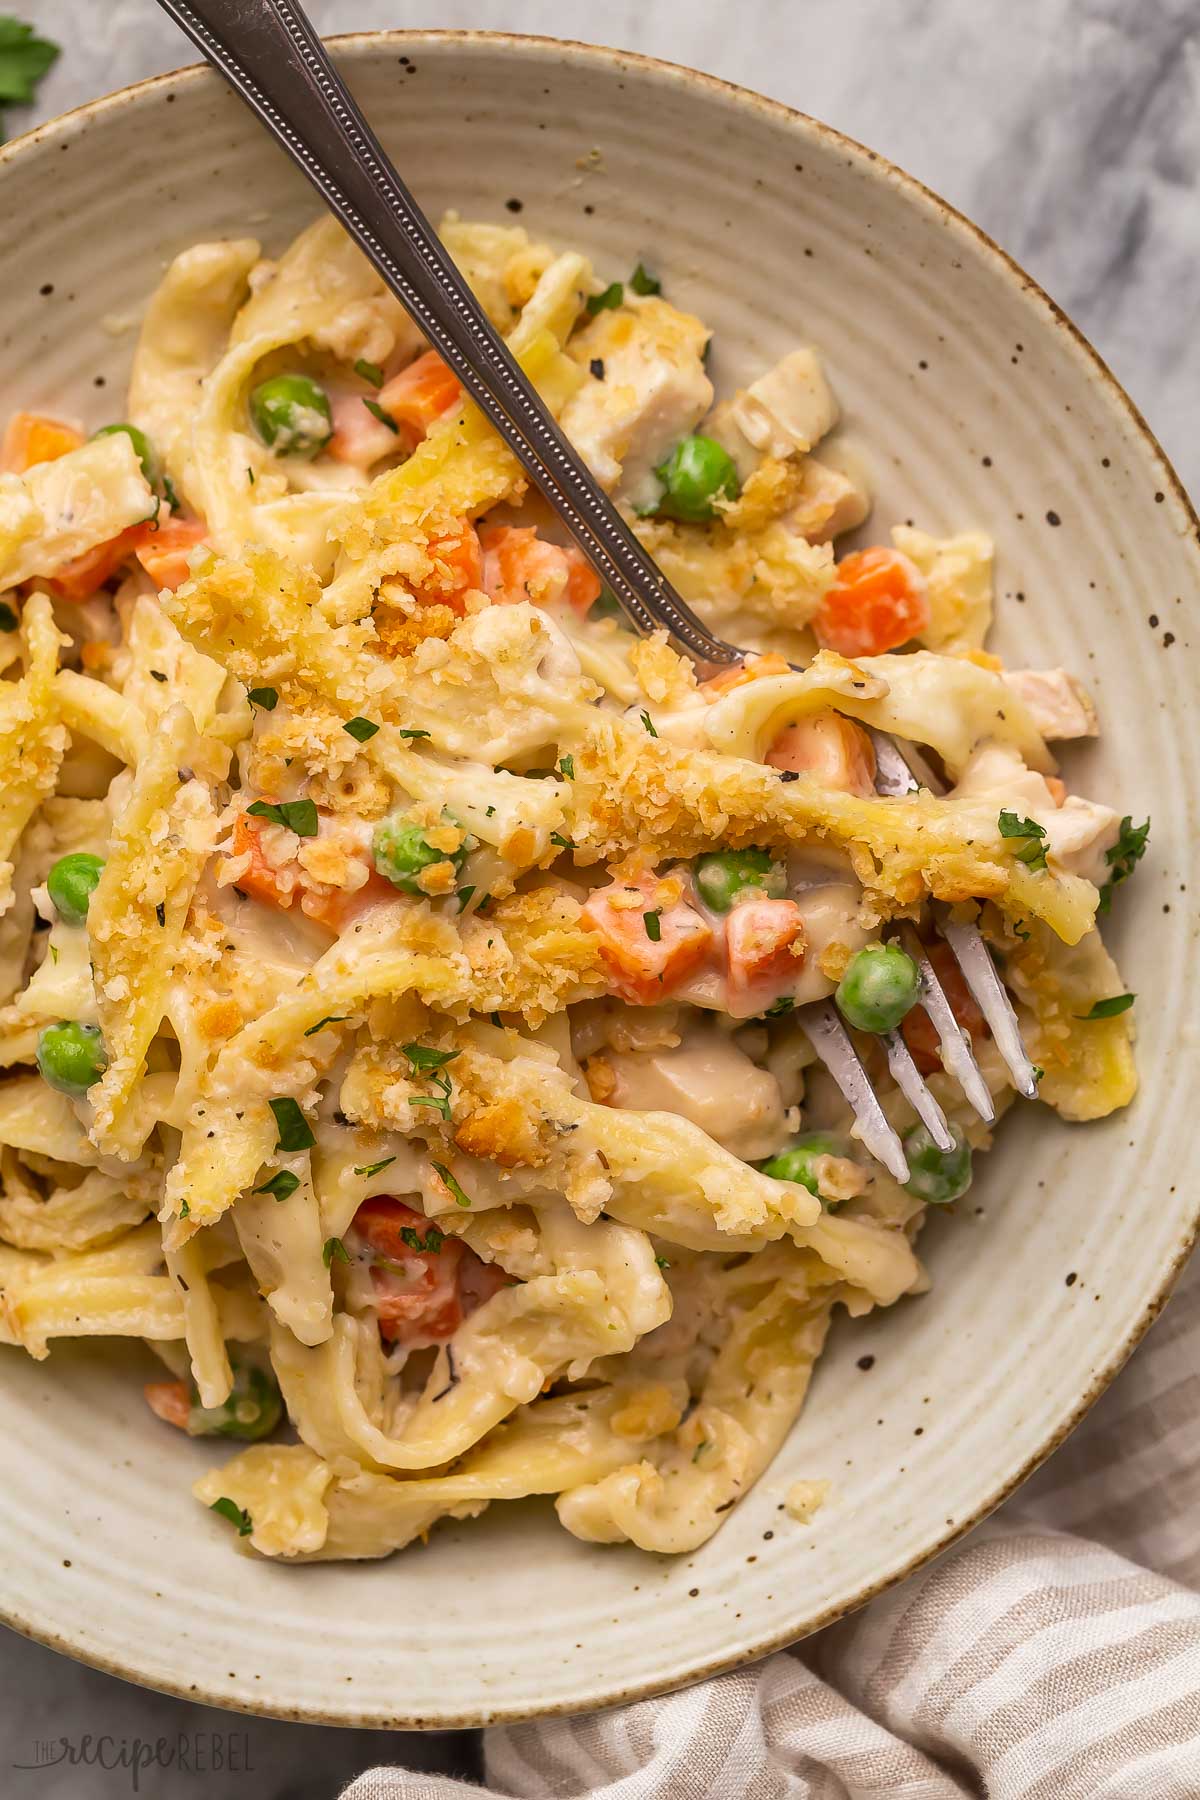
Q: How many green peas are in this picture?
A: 11